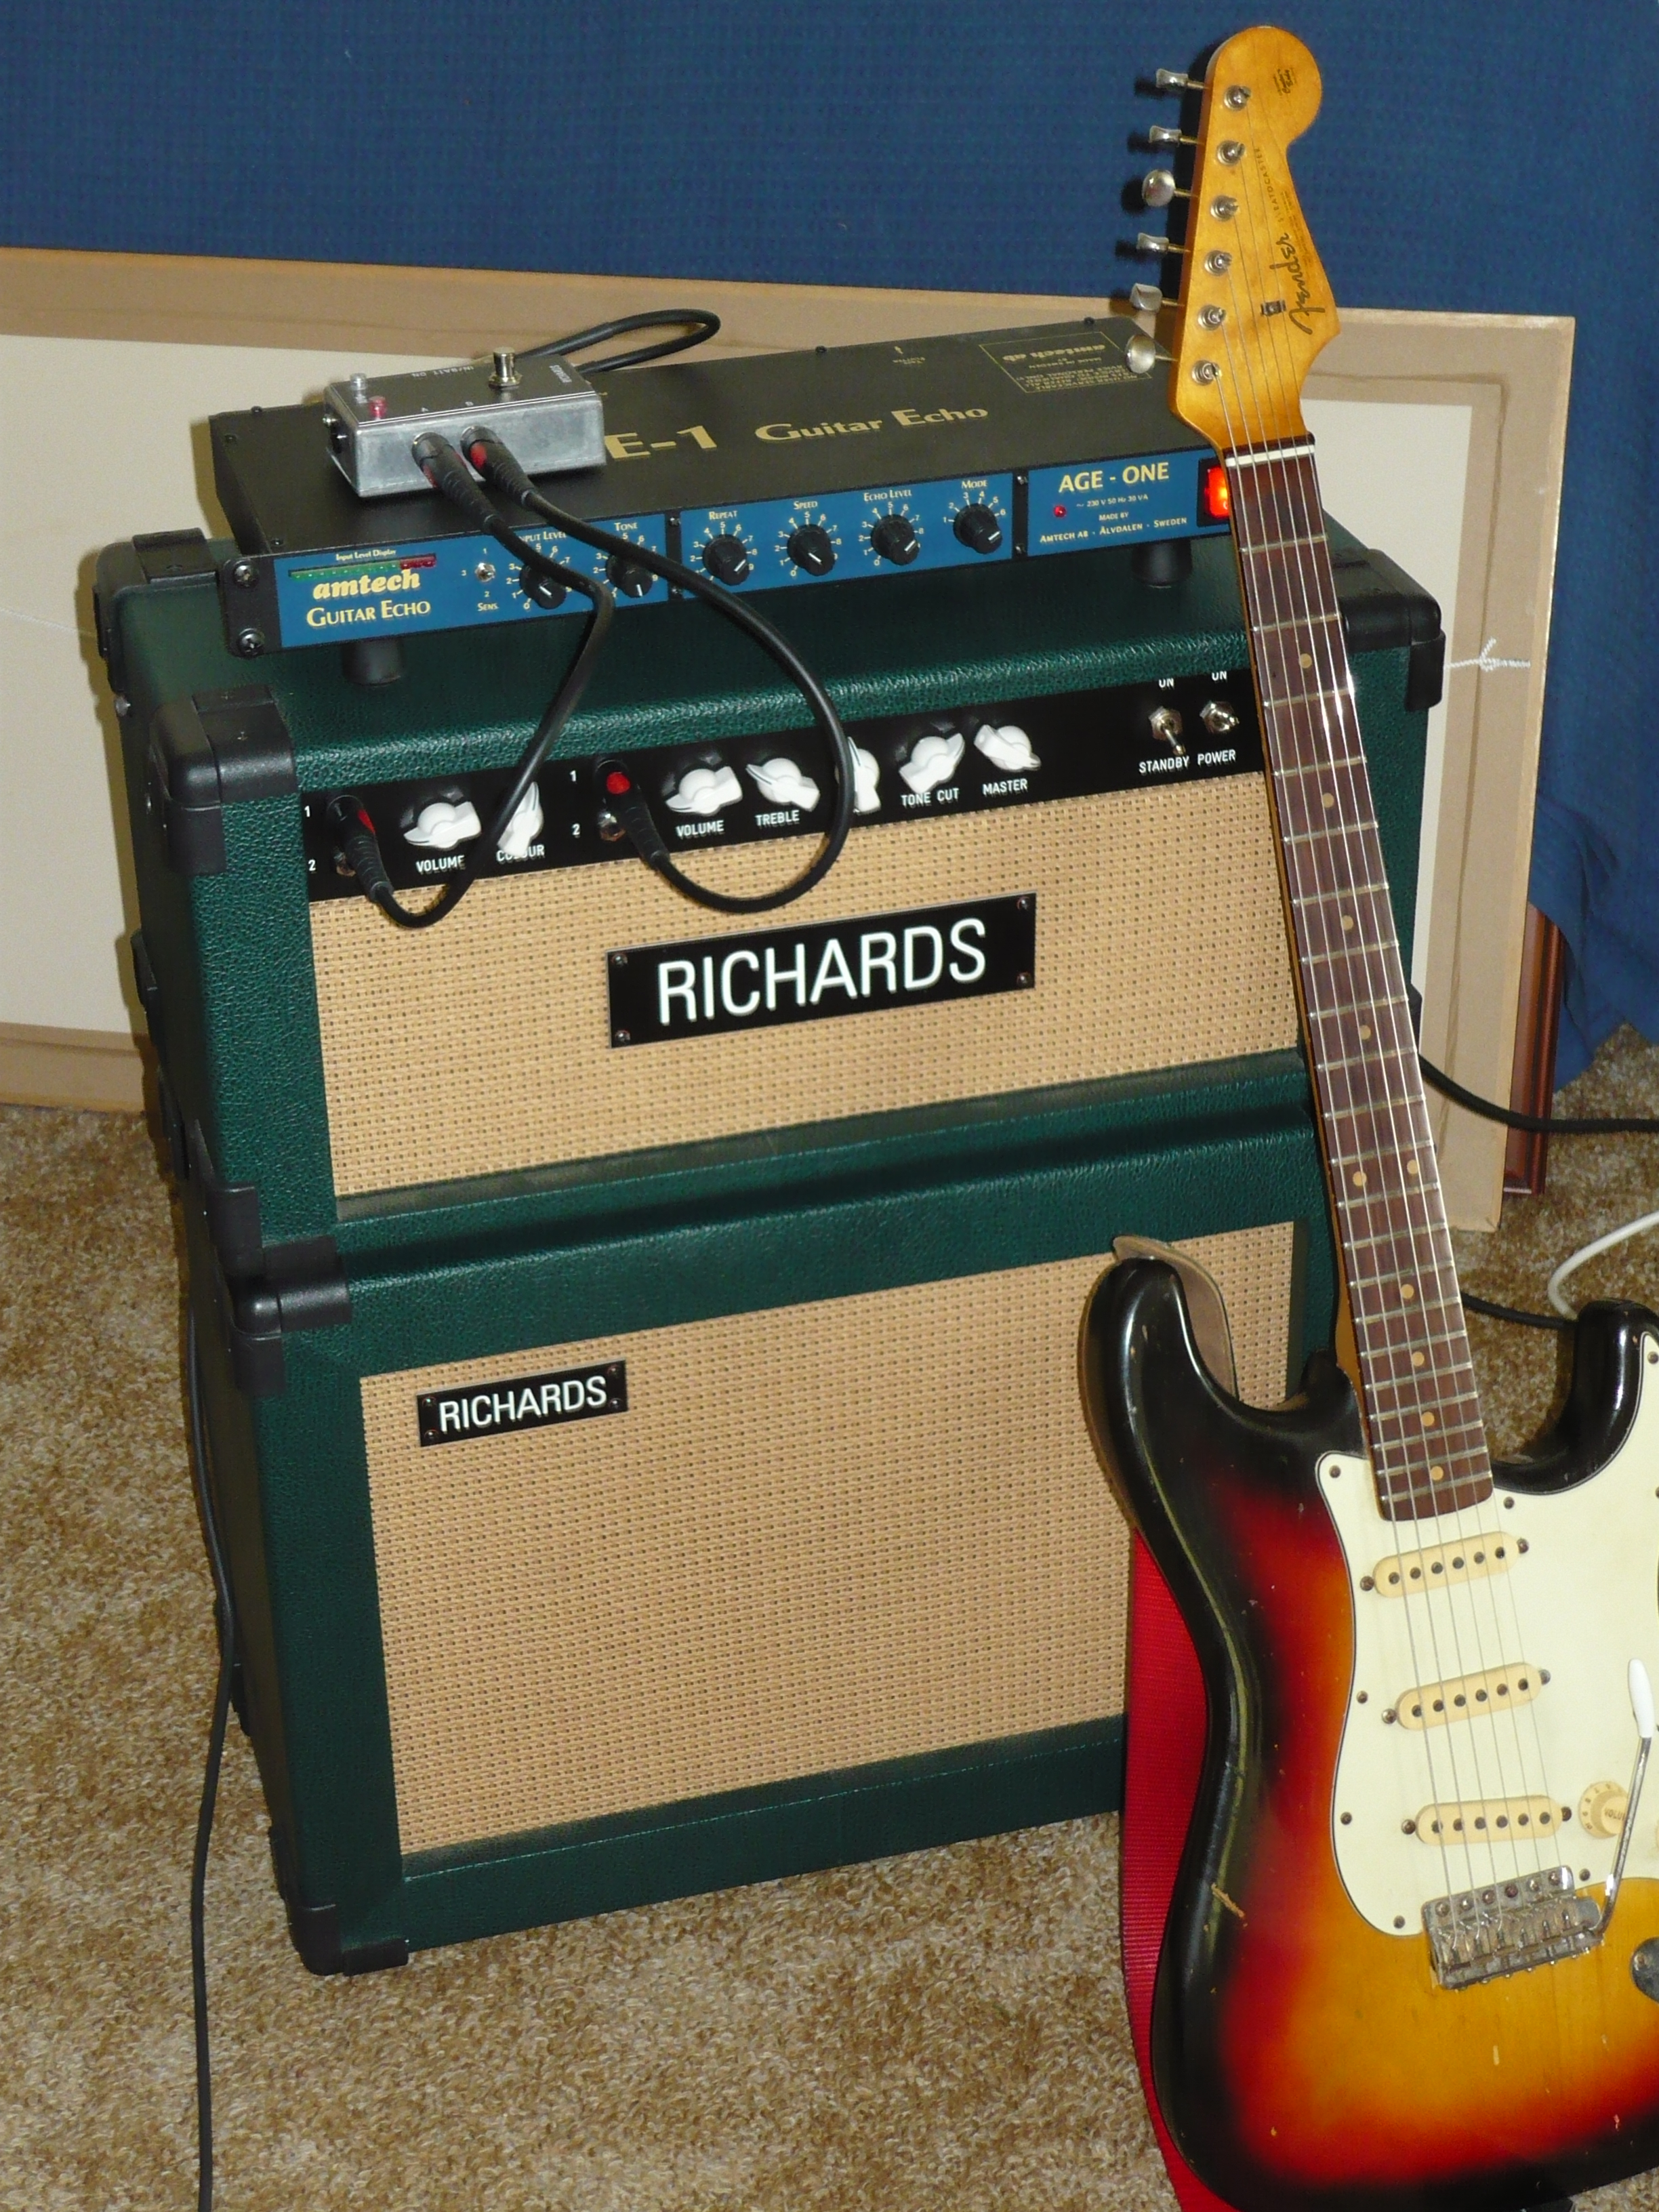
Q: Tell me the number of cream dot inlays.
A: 10